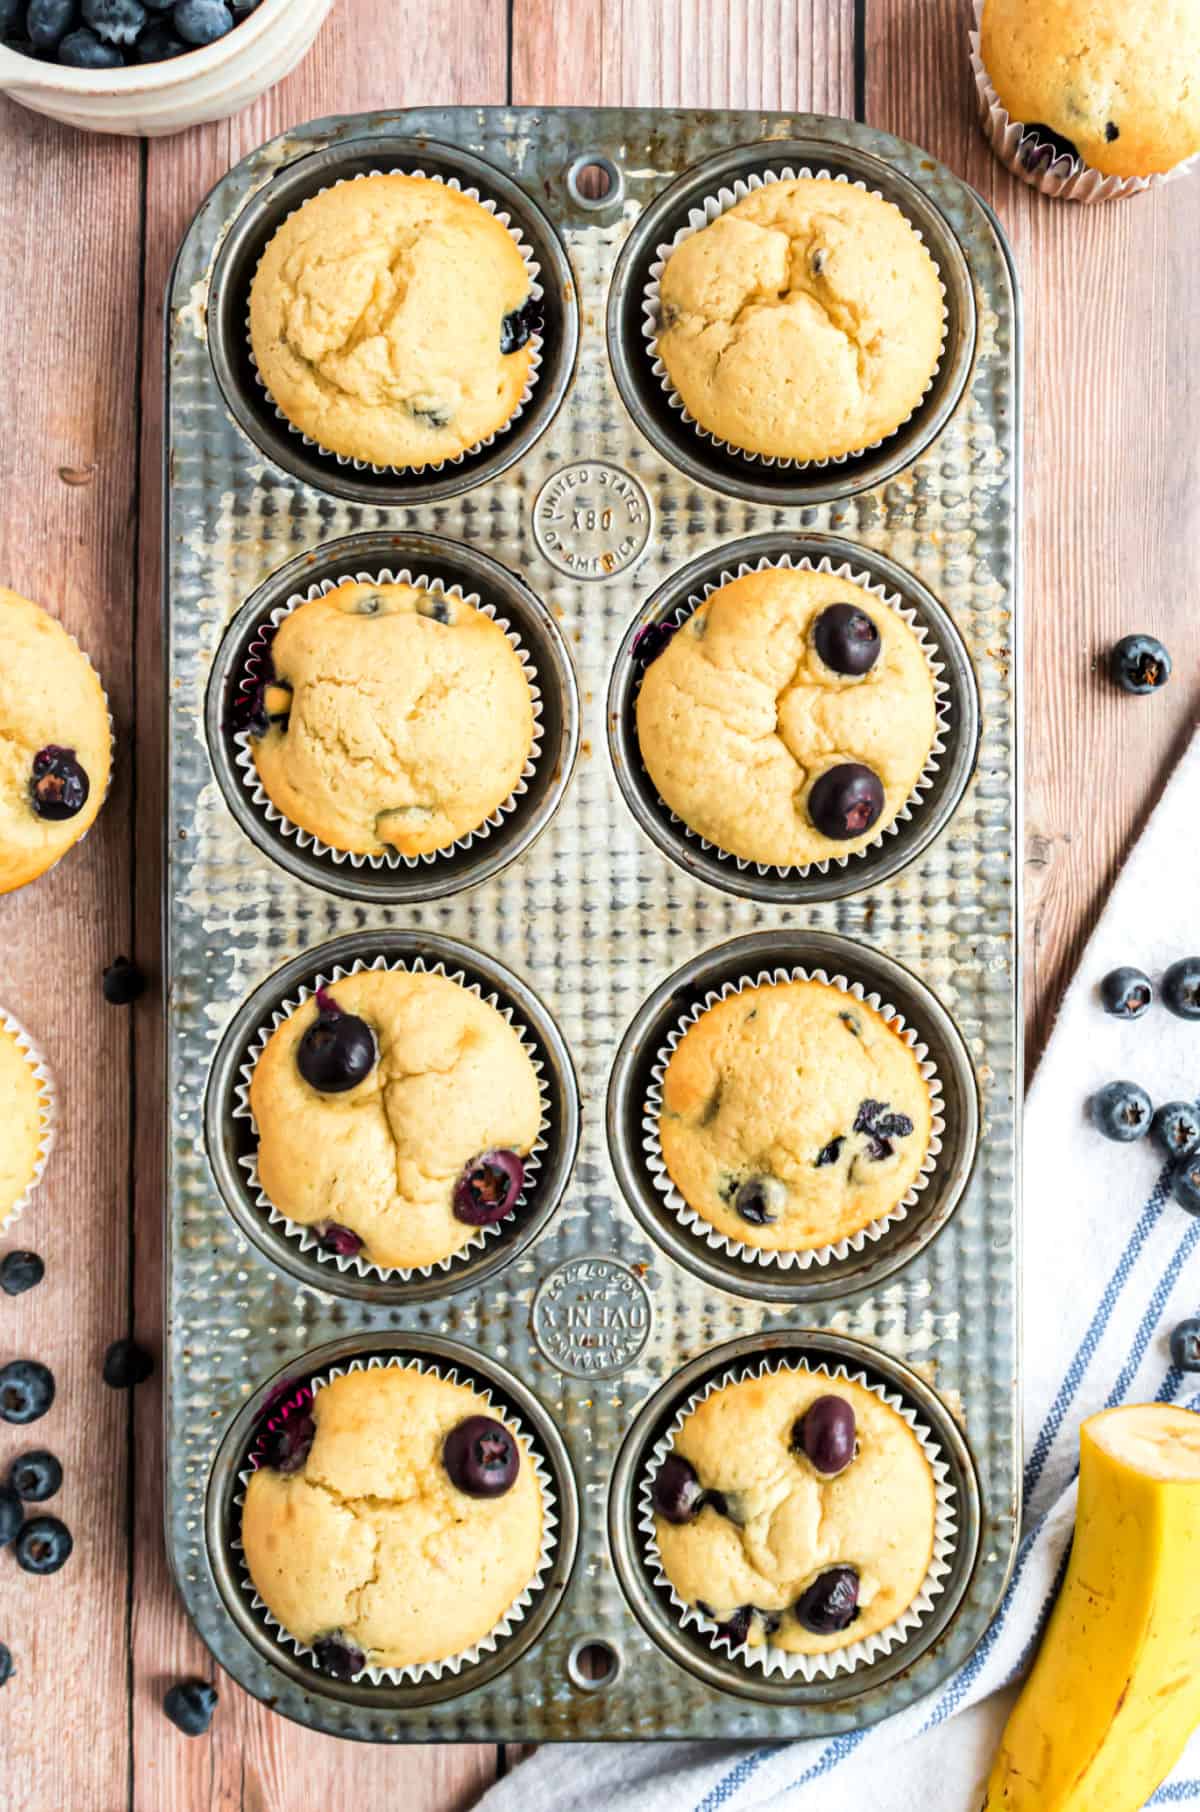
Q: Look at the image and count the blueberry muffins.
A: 11